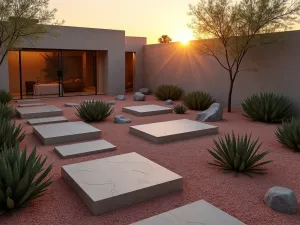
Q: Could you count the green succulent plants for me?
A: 11